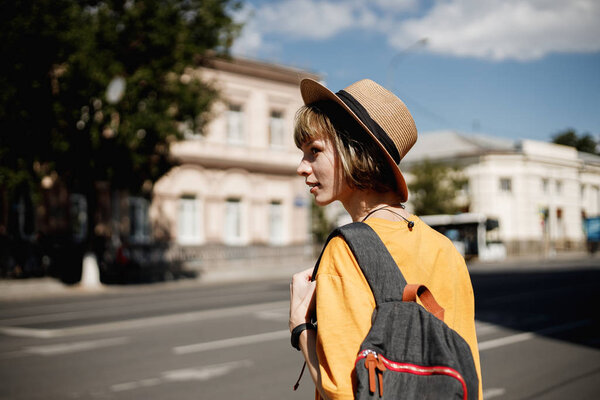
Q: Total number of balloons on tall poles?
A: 0